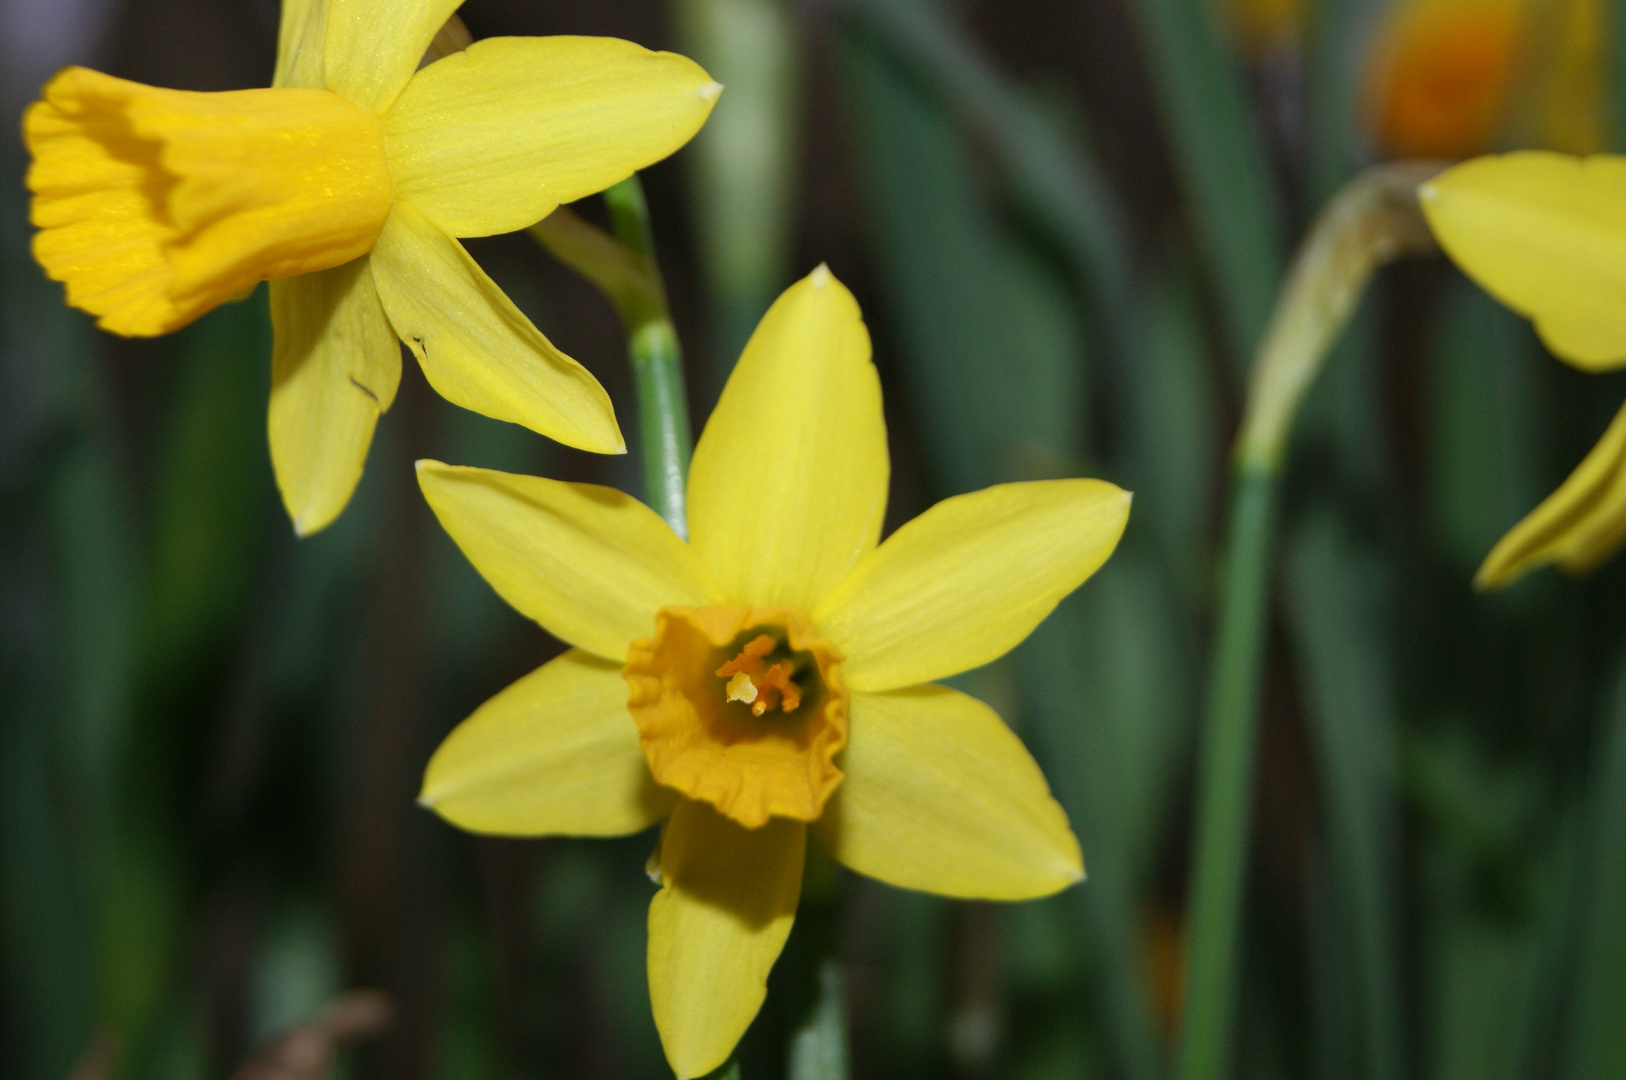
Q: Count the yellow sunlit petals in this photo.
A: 13